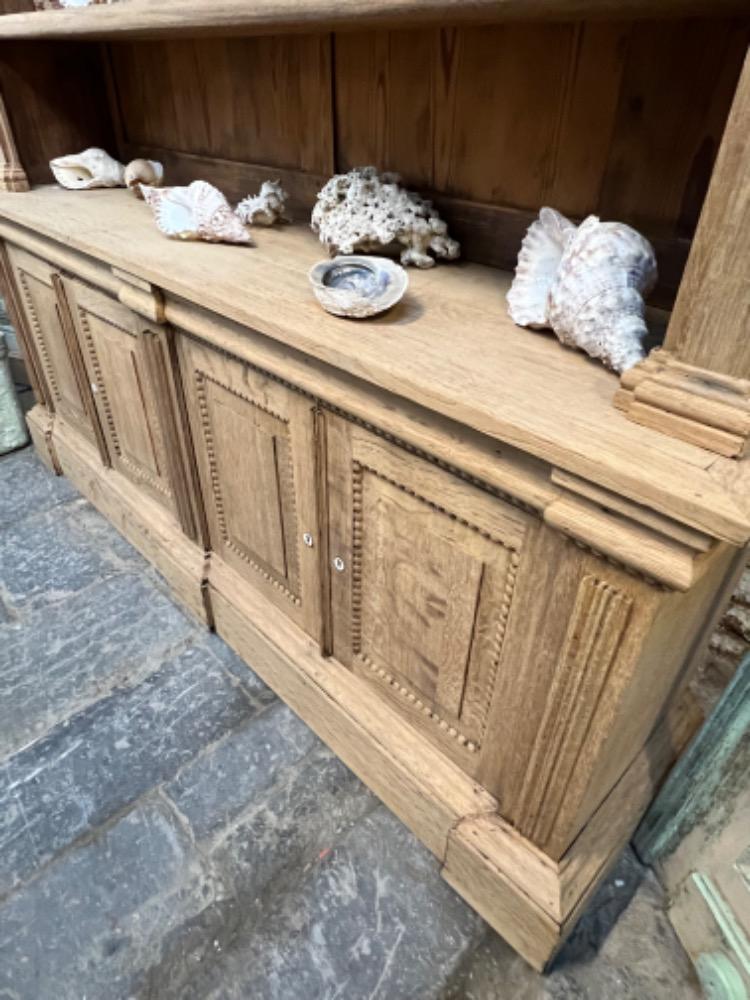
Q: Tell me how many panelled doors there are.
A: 4